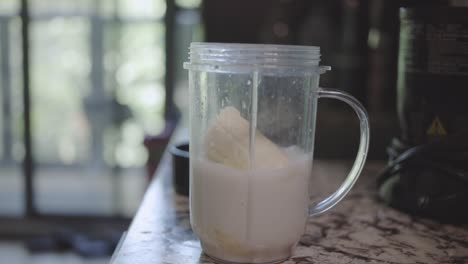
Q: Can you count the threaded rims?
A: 1